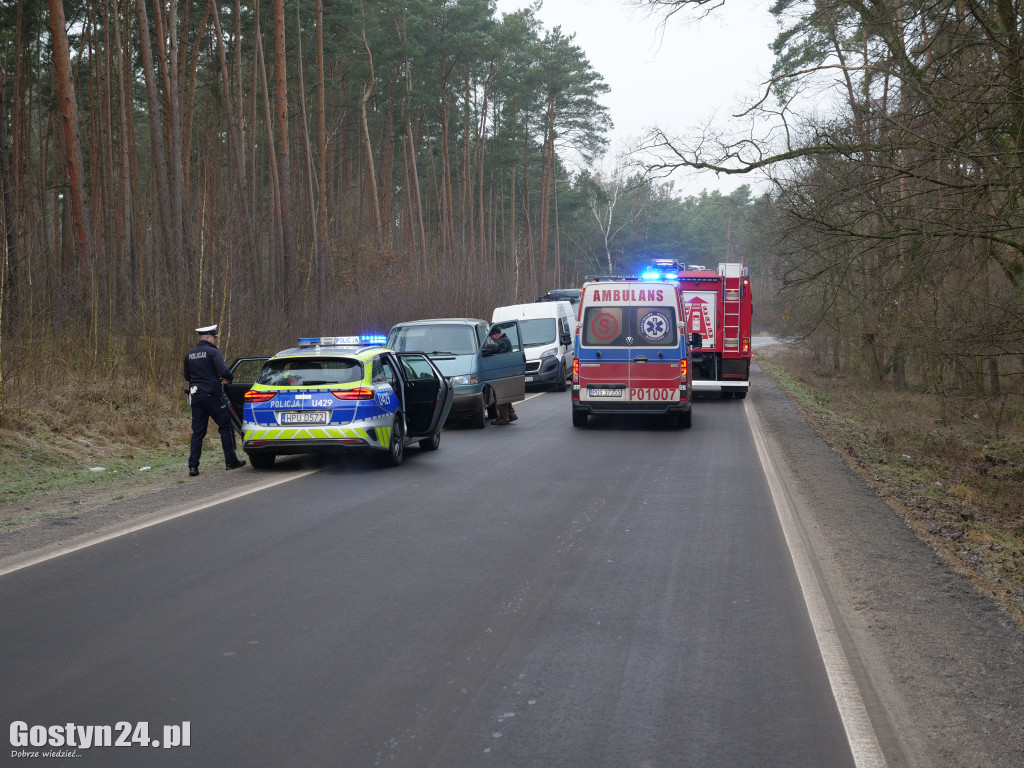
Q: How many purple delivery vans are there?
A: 0